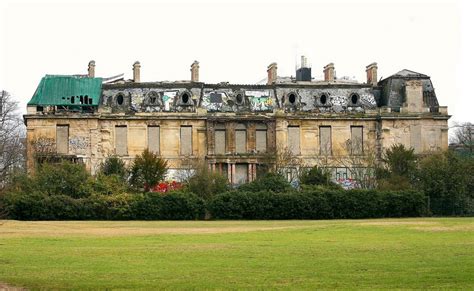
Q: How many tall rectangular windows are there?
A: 11